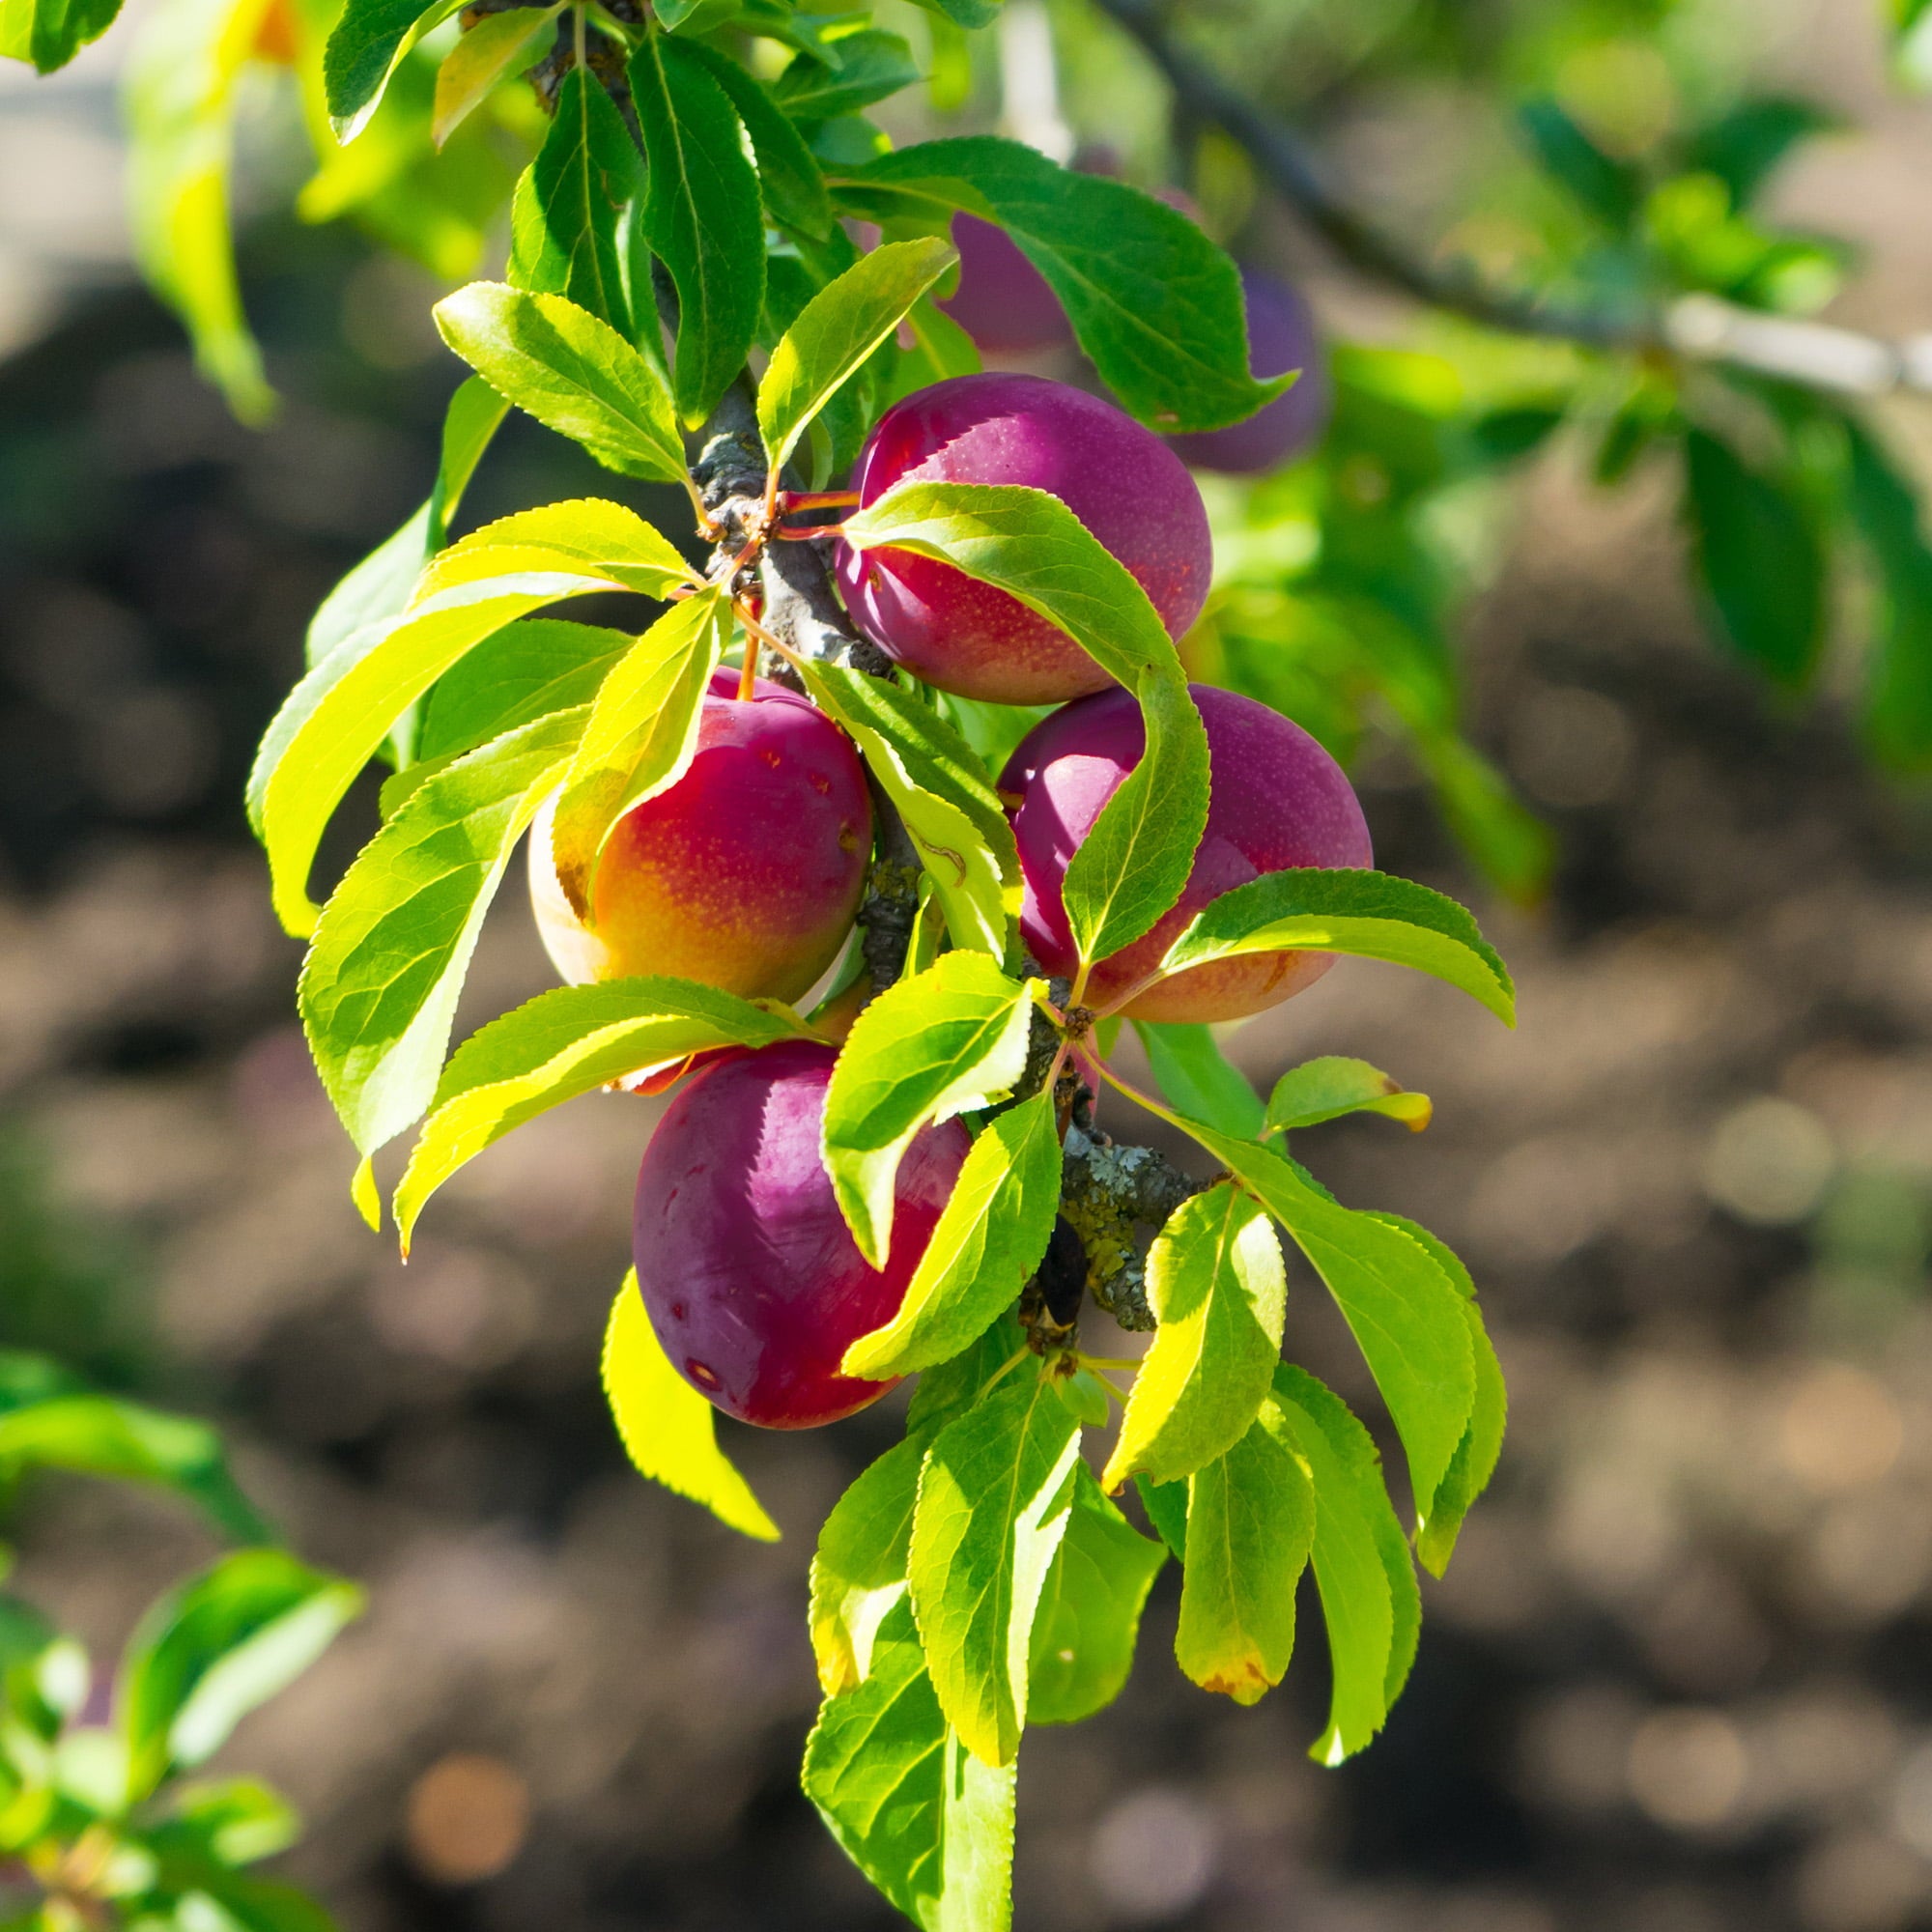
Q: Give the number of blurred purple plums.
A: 2